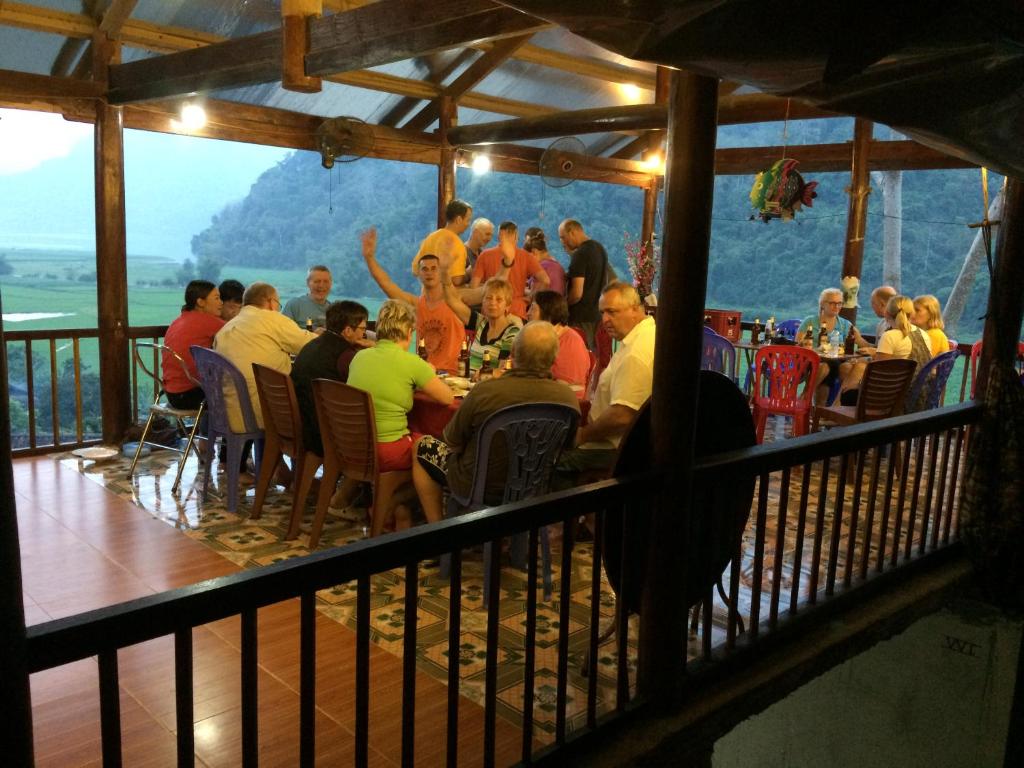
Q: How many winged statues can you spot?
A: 0